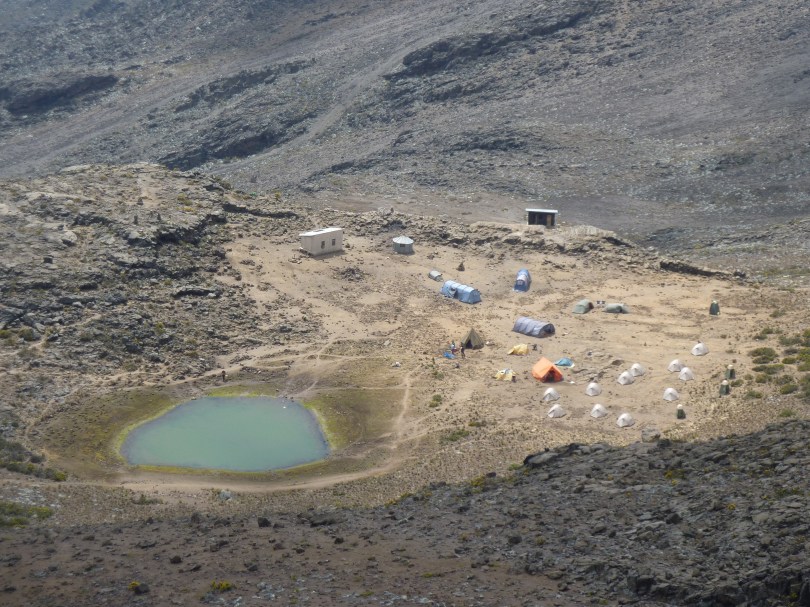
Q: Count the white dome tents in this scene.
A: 11